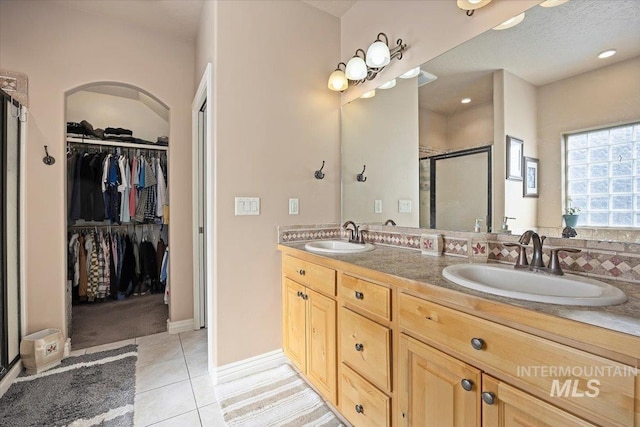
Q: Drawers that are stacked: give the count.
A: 3